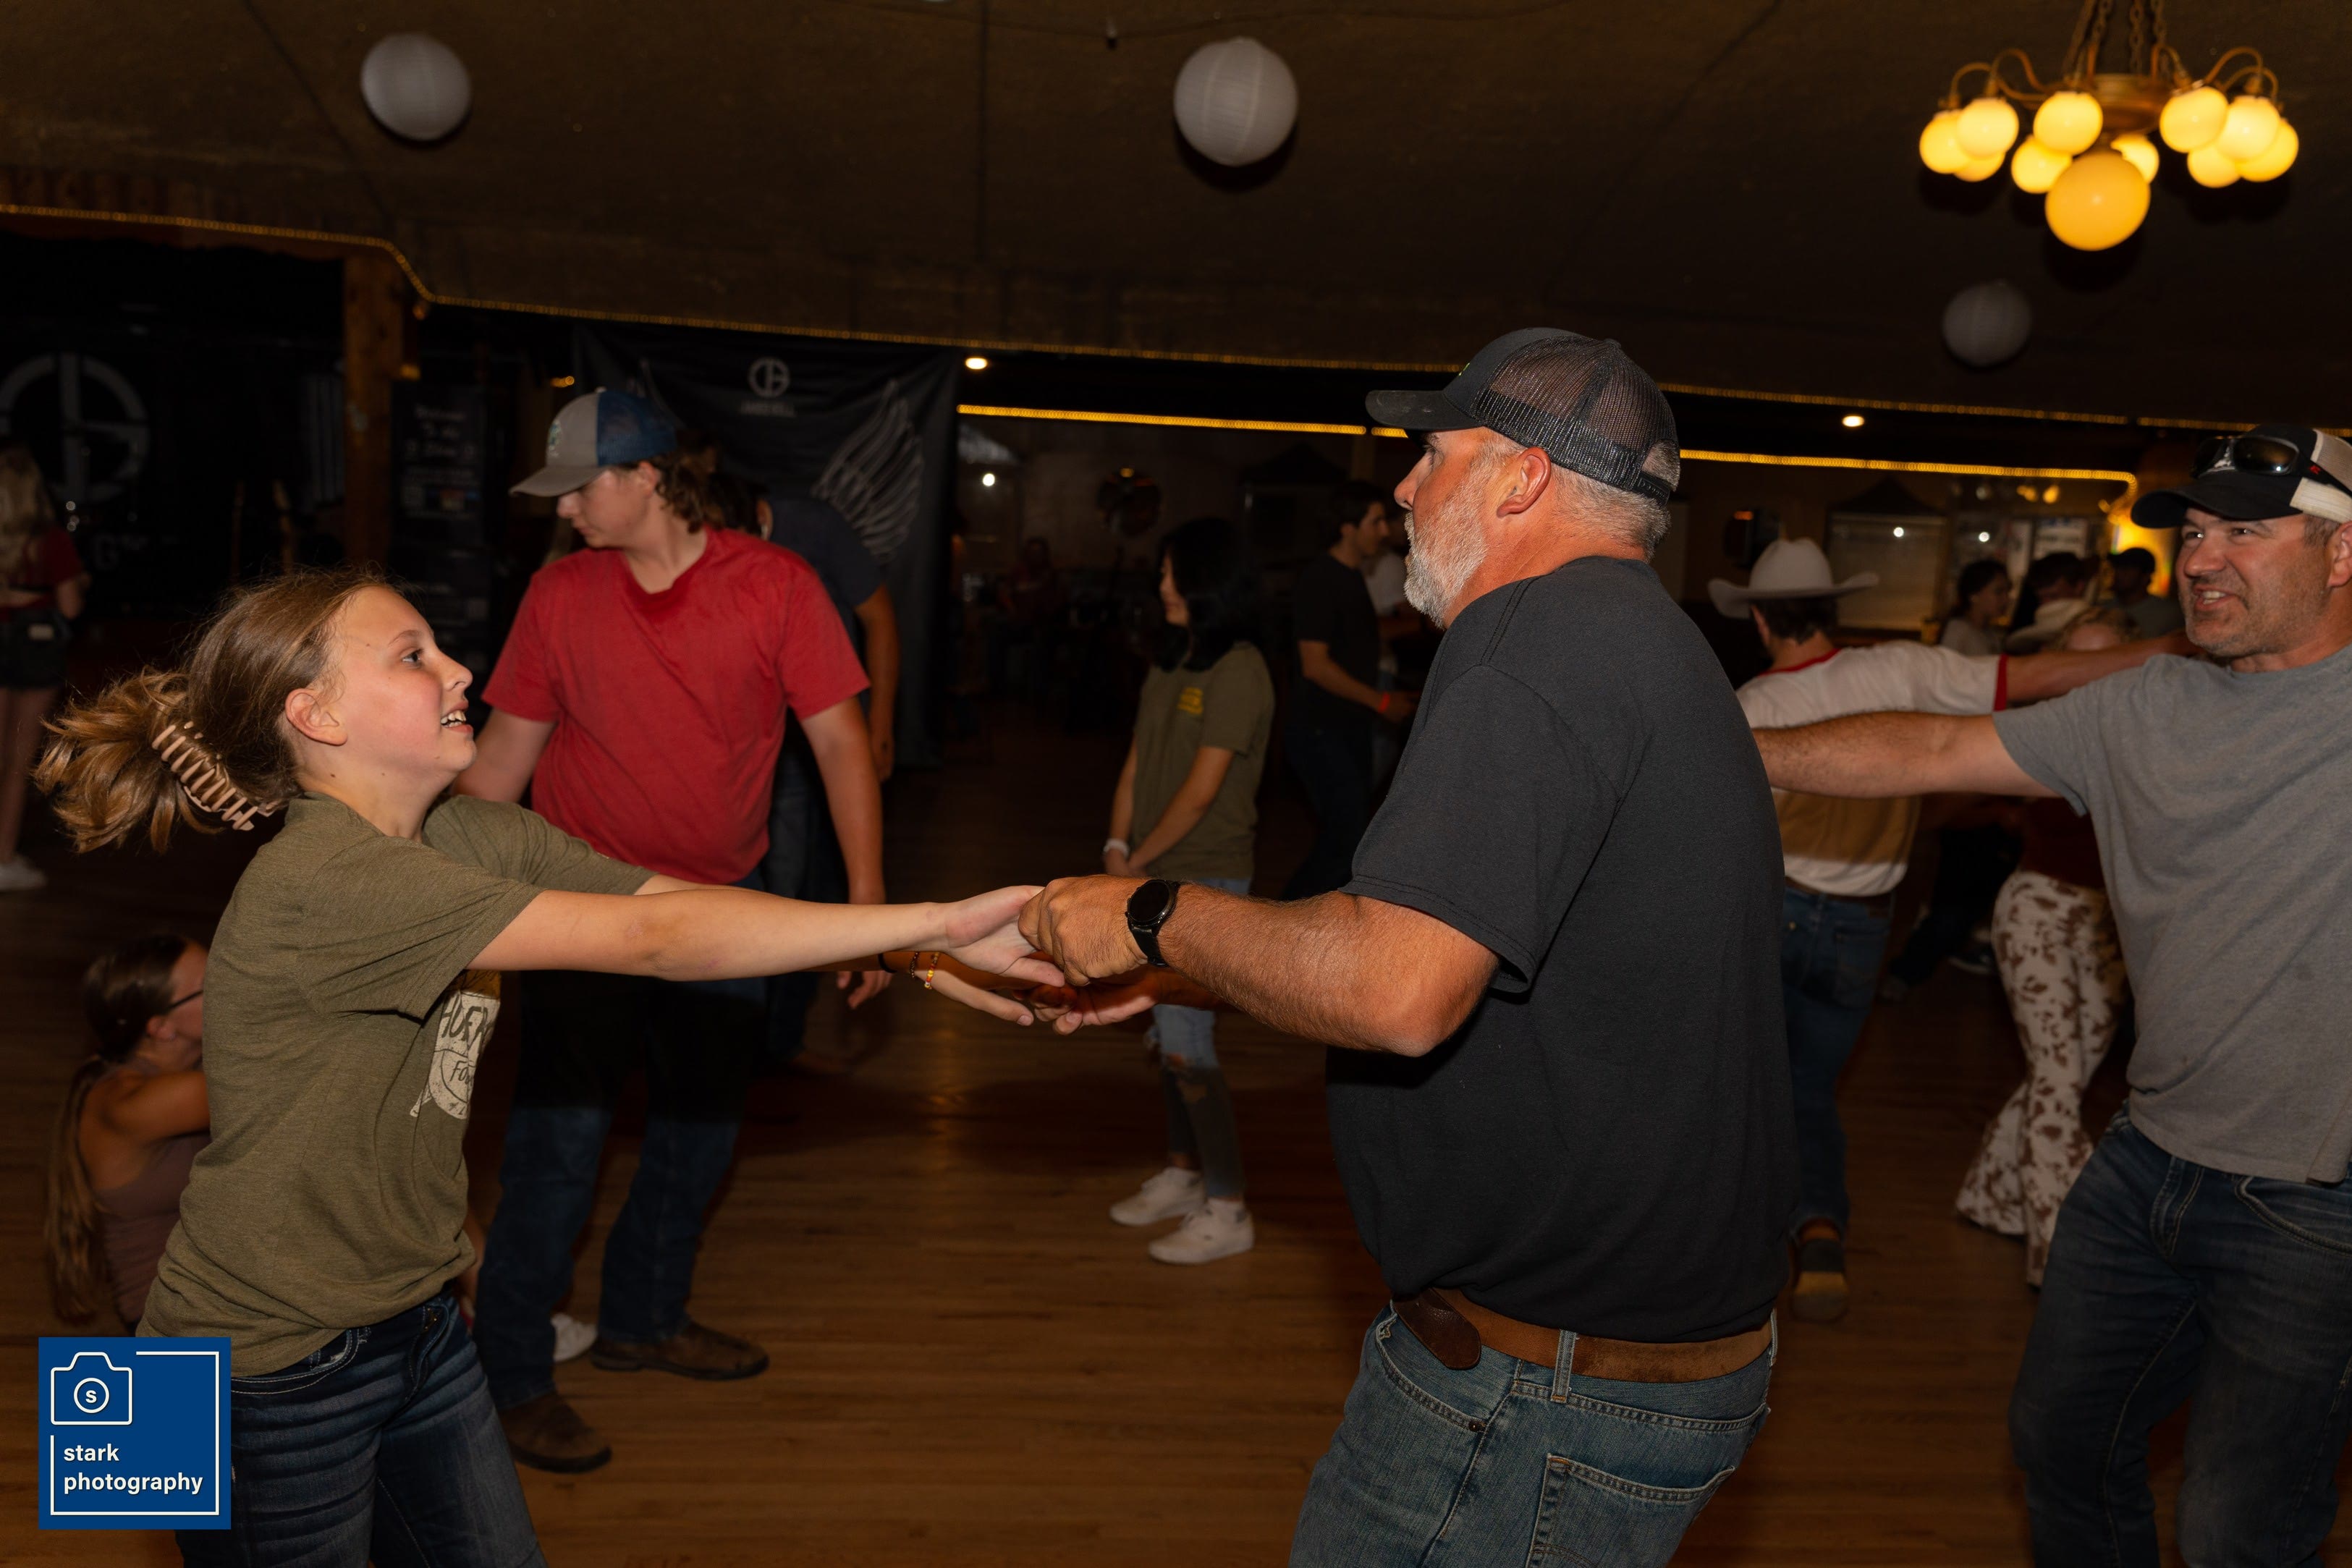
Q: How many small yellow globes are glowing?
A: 10